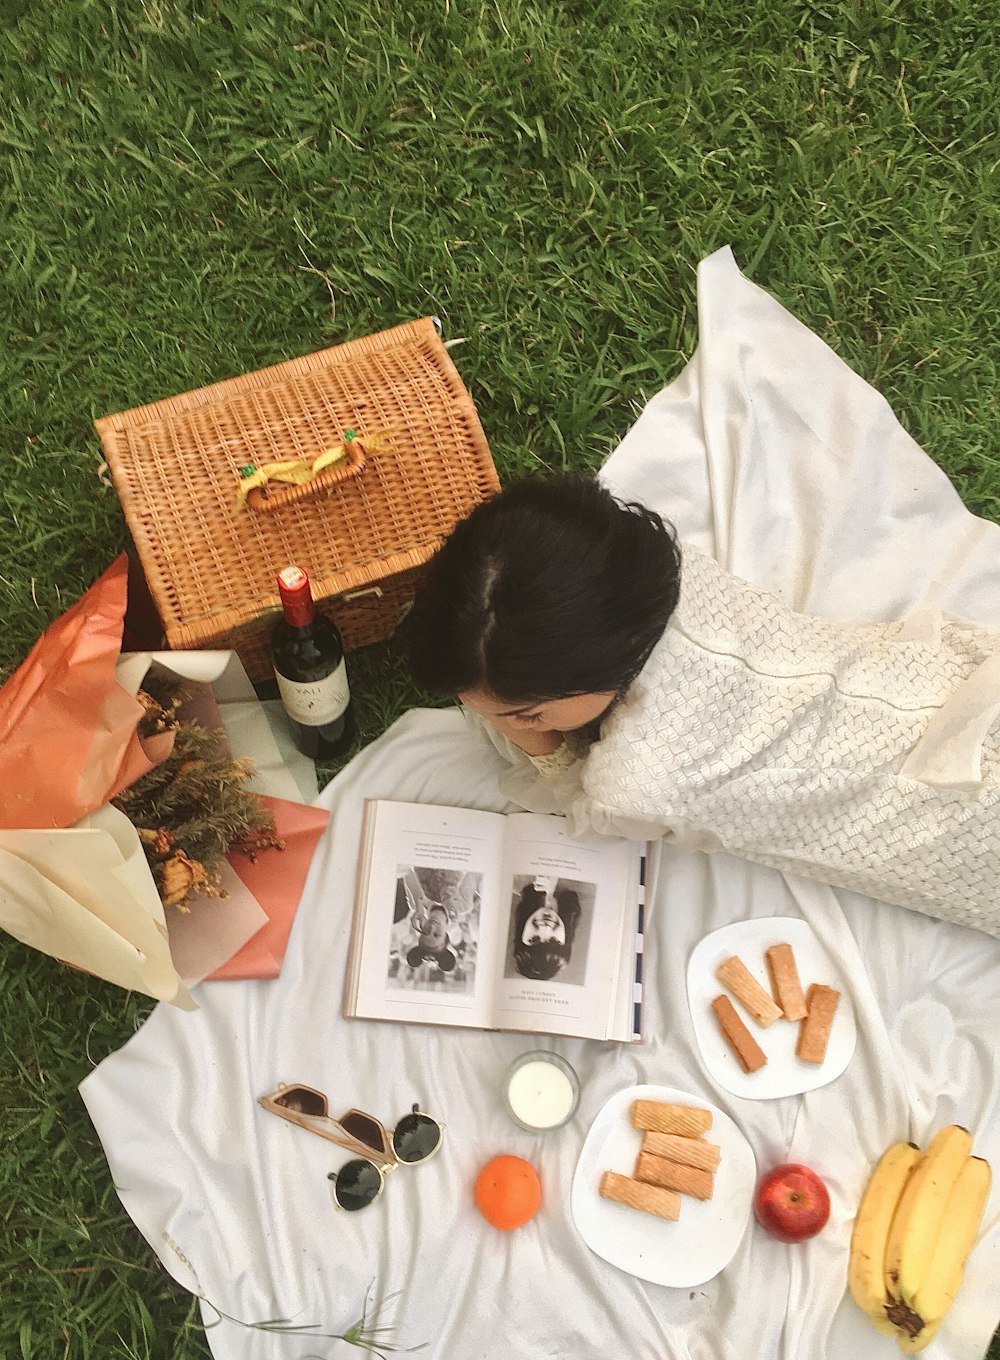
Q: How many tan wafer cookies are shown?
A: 8